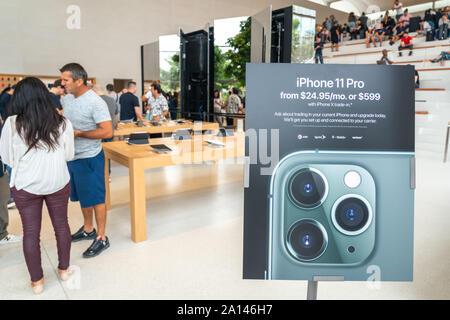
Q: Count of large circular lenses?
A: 3